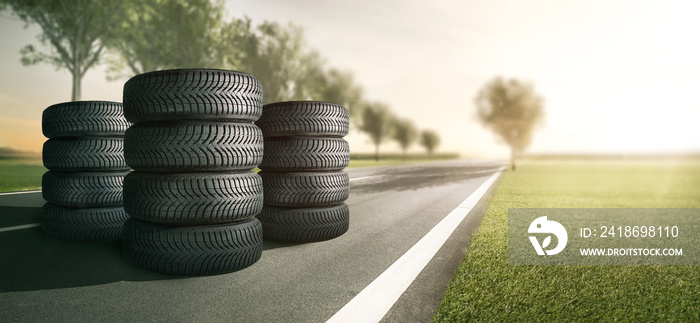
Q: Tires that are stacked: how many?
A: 12